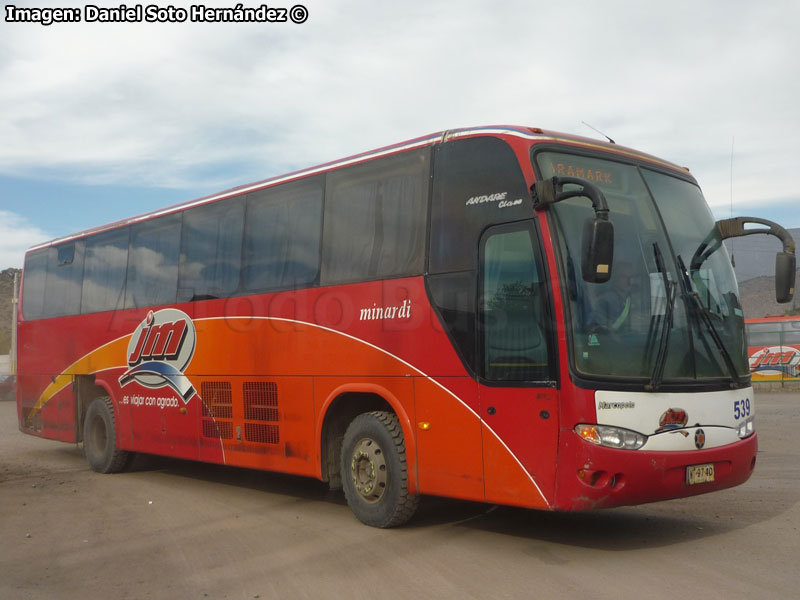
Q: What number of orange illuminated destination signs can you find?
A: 1